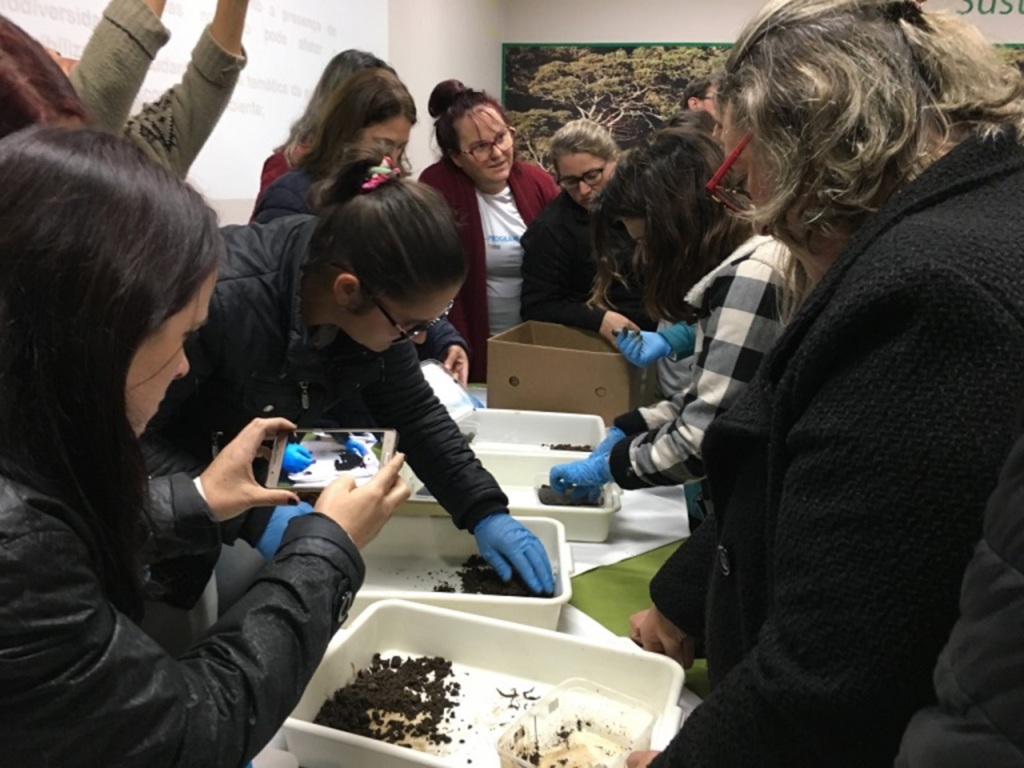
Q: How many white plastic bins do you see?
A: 4